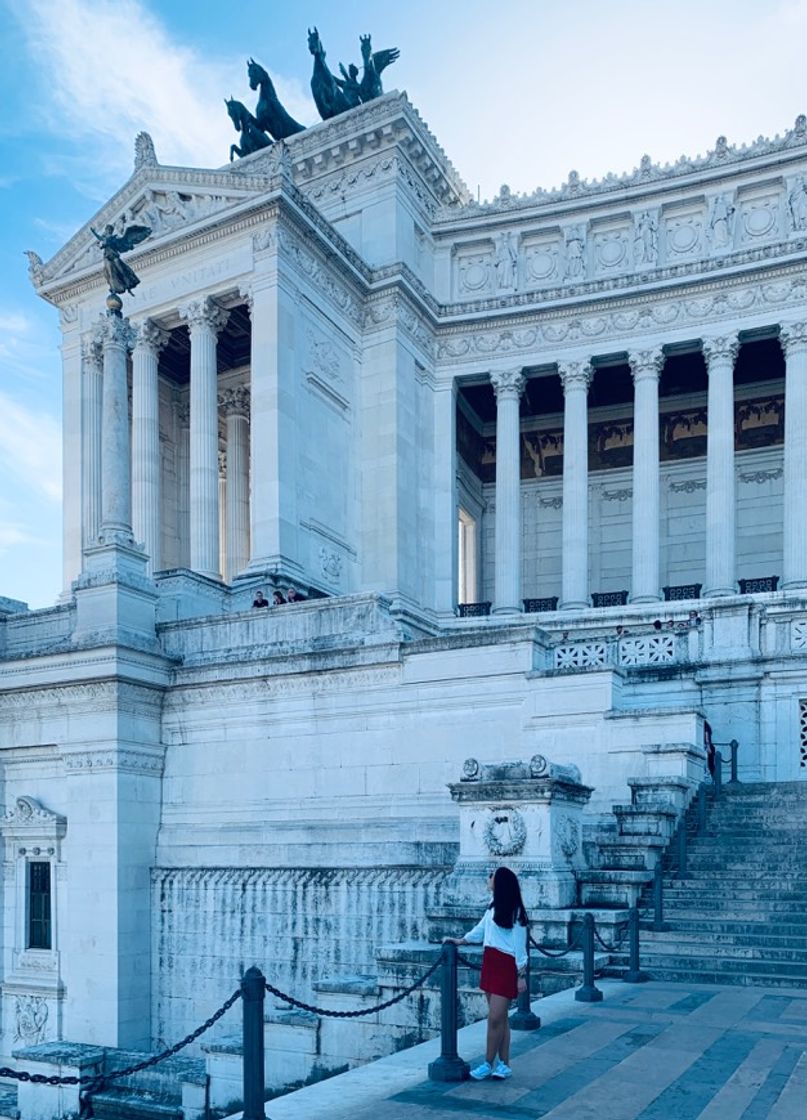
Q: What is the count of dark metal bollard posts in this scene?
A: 10